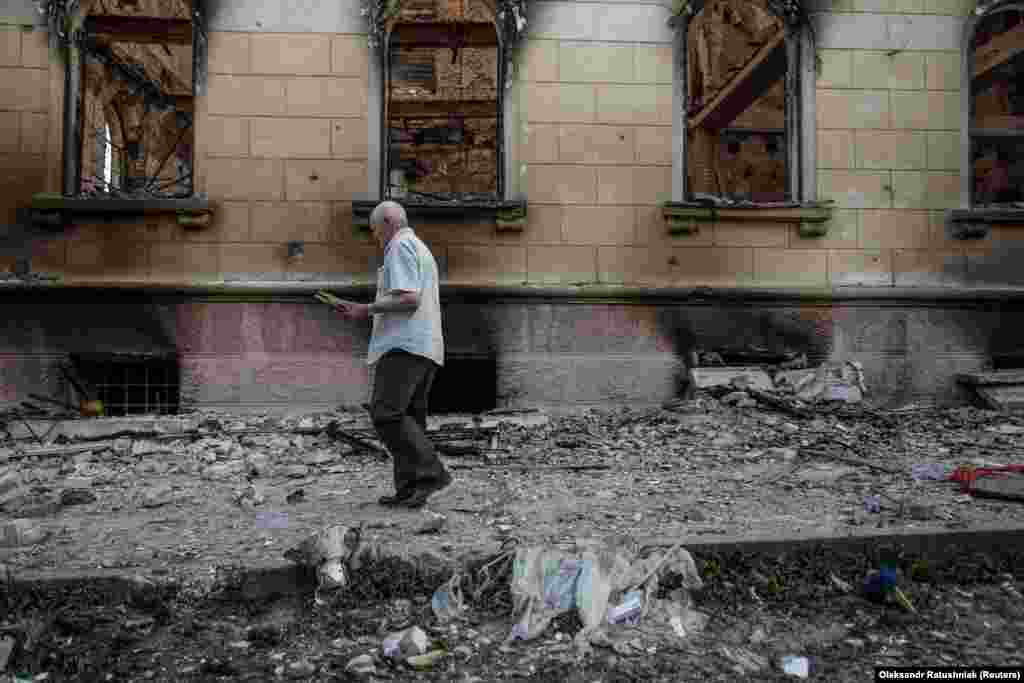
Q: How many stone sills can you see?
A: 4